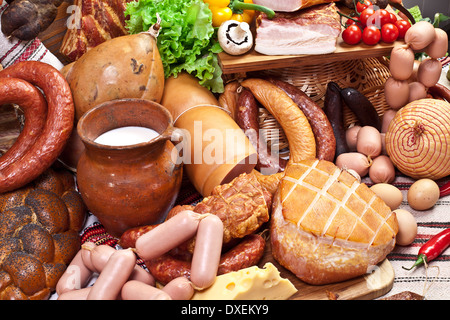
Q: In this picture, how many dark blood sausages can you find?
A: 2